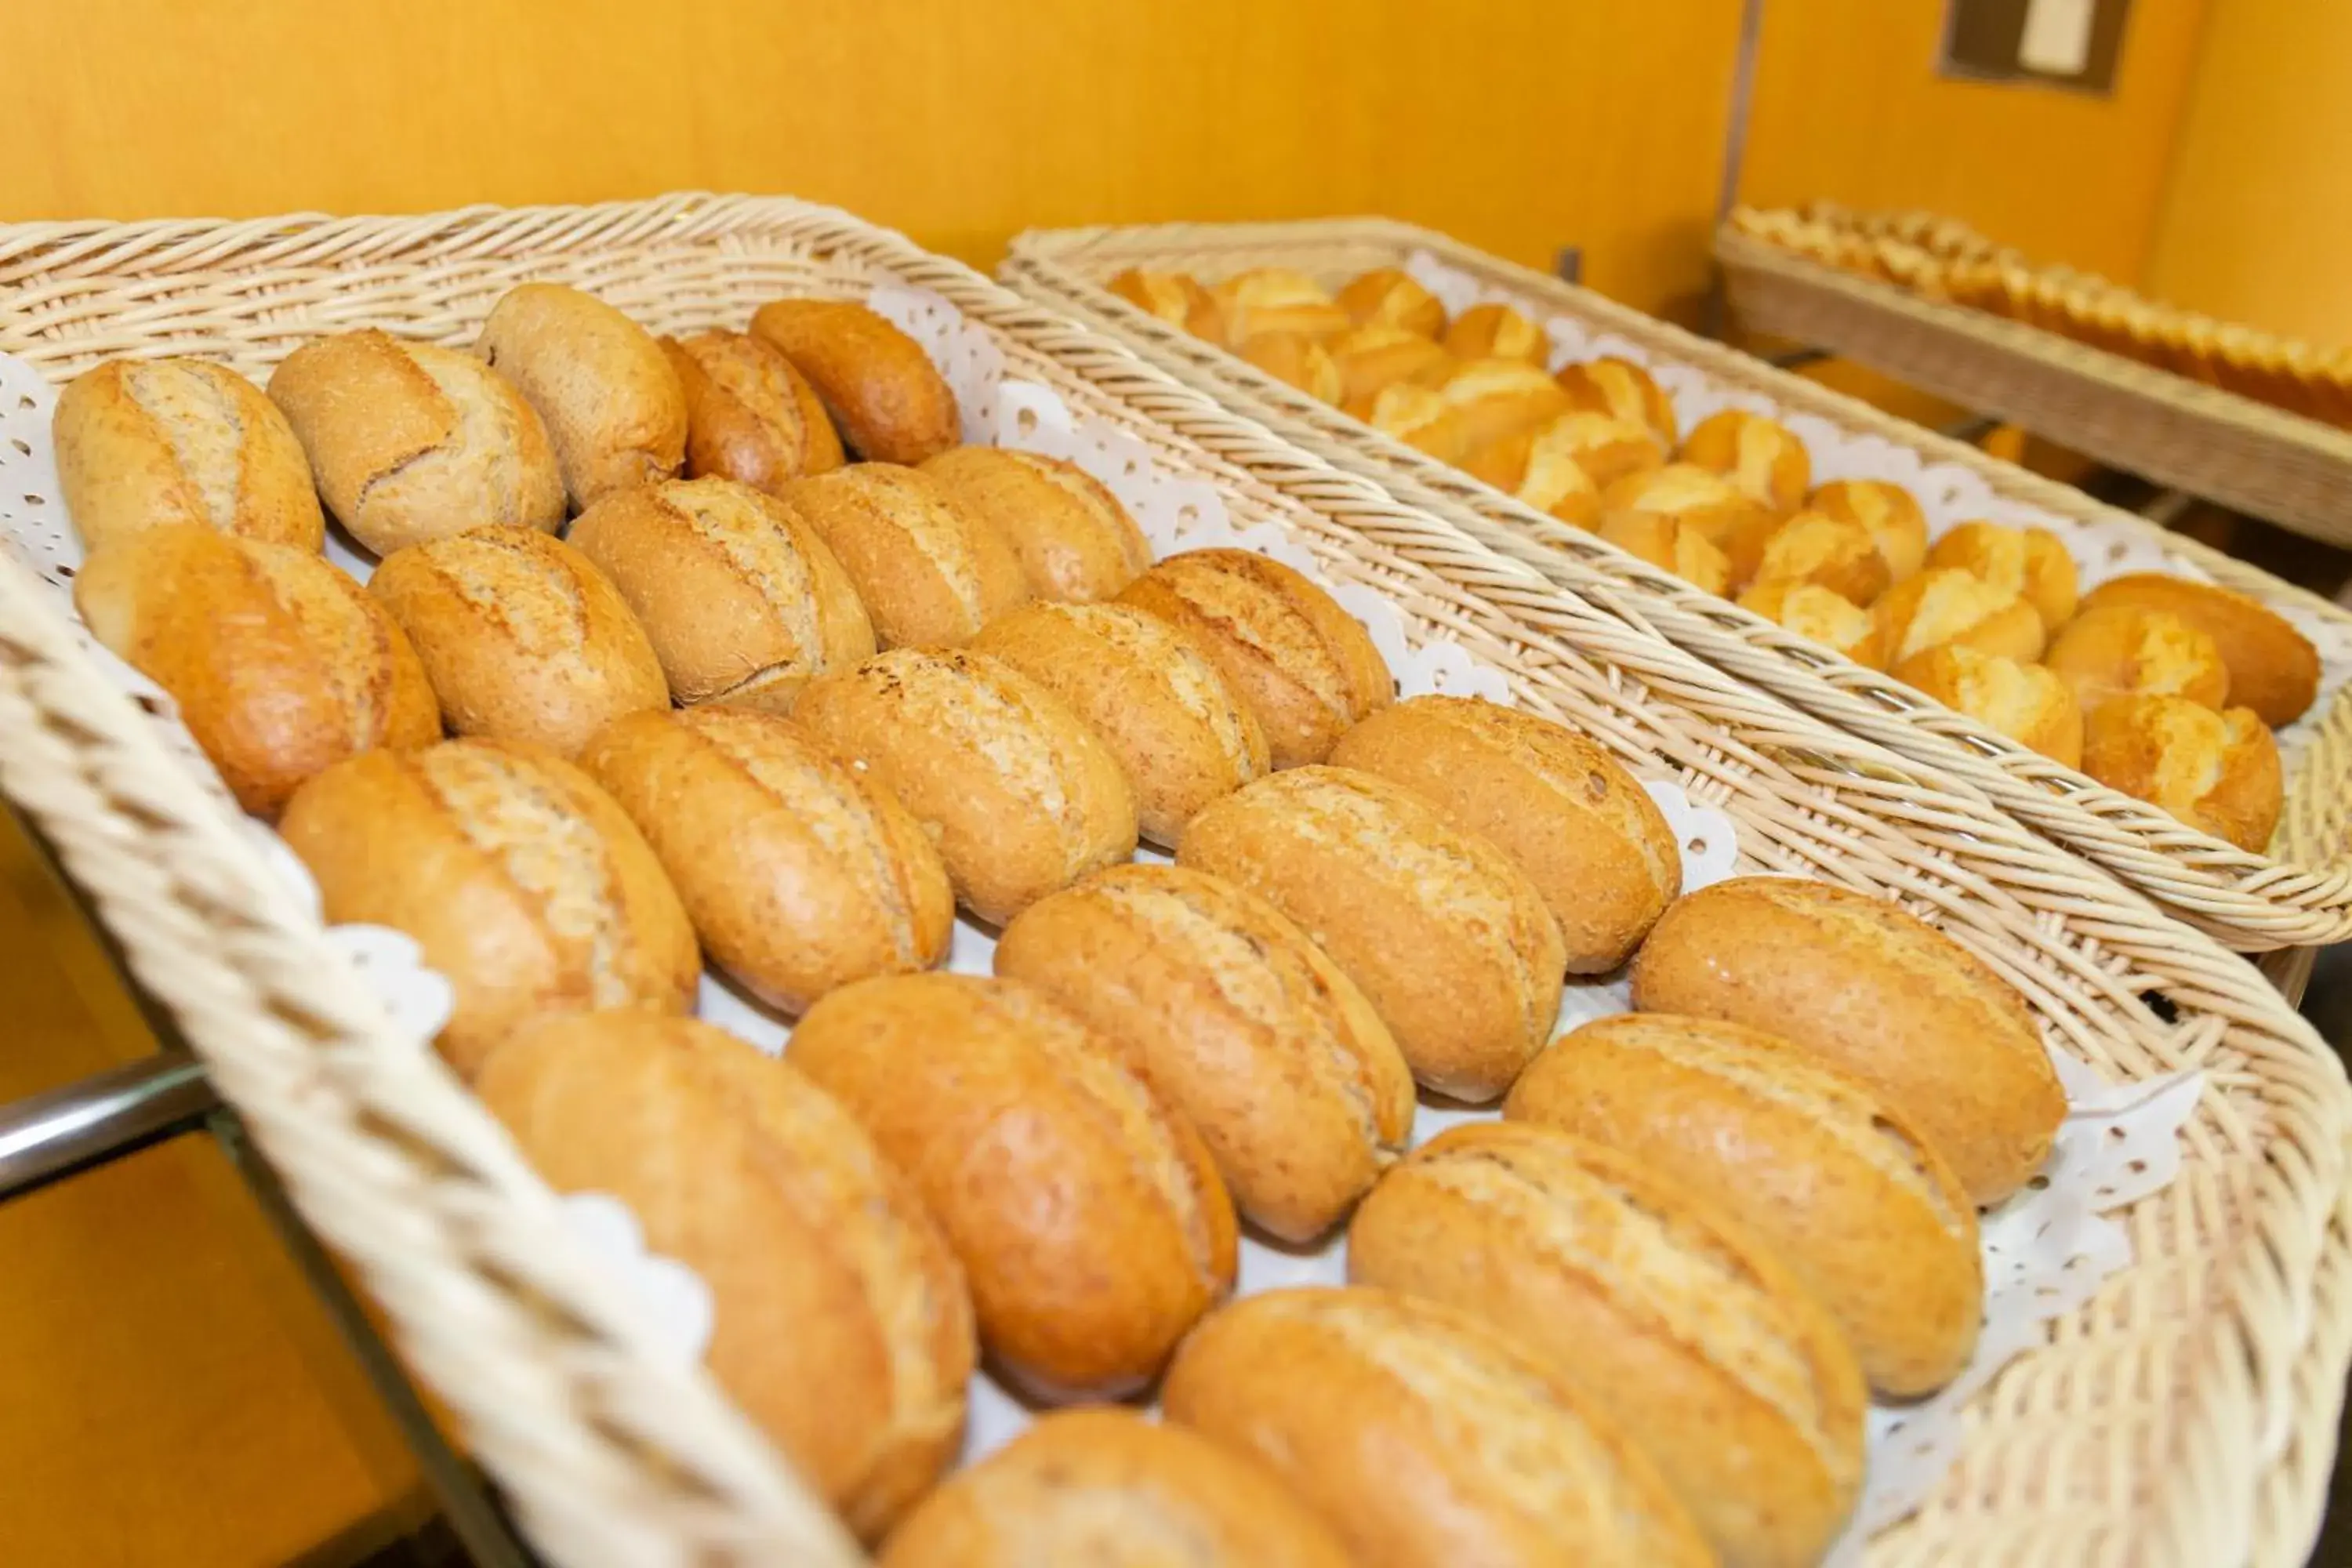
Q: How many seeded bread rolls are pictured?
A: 0